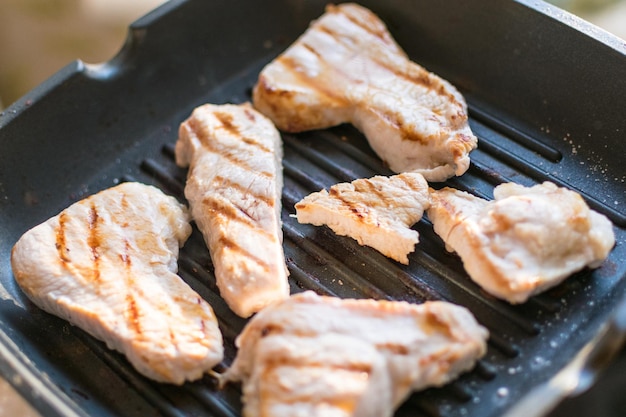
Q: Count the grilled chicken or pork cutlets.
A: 6